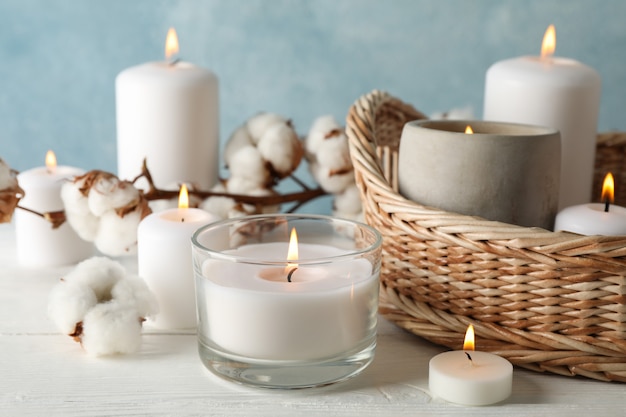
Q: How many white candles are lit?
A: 7